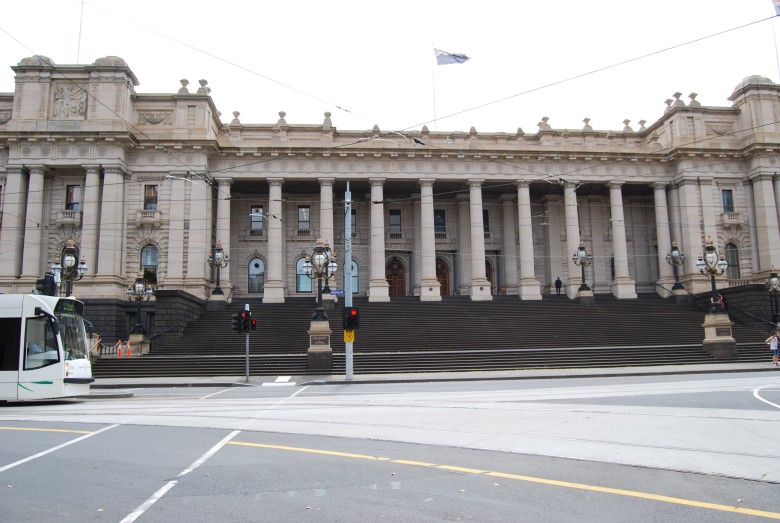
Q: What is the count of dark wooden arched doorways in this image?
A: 3